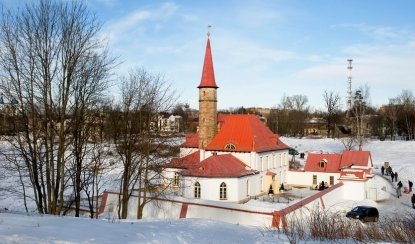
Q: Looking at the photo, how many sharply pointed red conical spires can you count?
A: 1